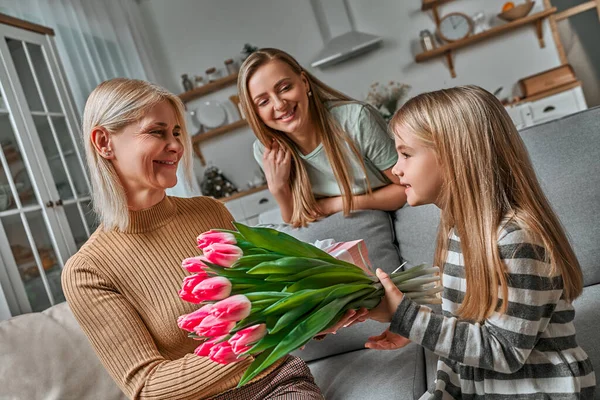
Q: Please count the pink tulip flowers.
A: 11